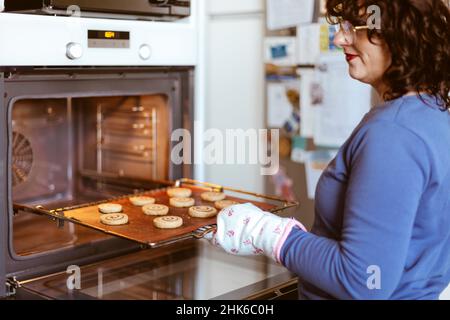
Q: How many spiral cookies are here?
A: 10